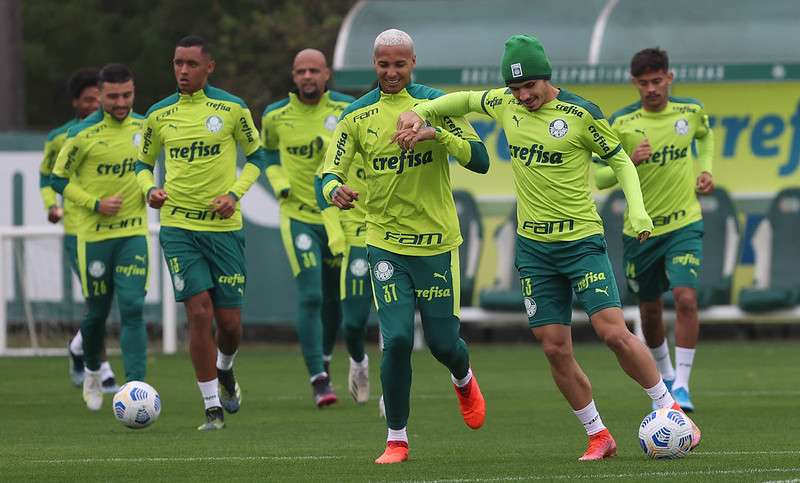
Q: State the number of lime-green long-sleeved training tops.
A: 8